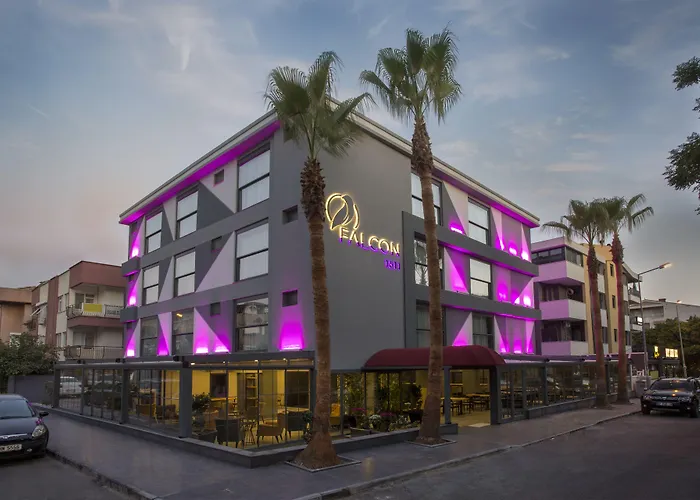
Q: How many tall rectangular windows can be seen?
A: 15